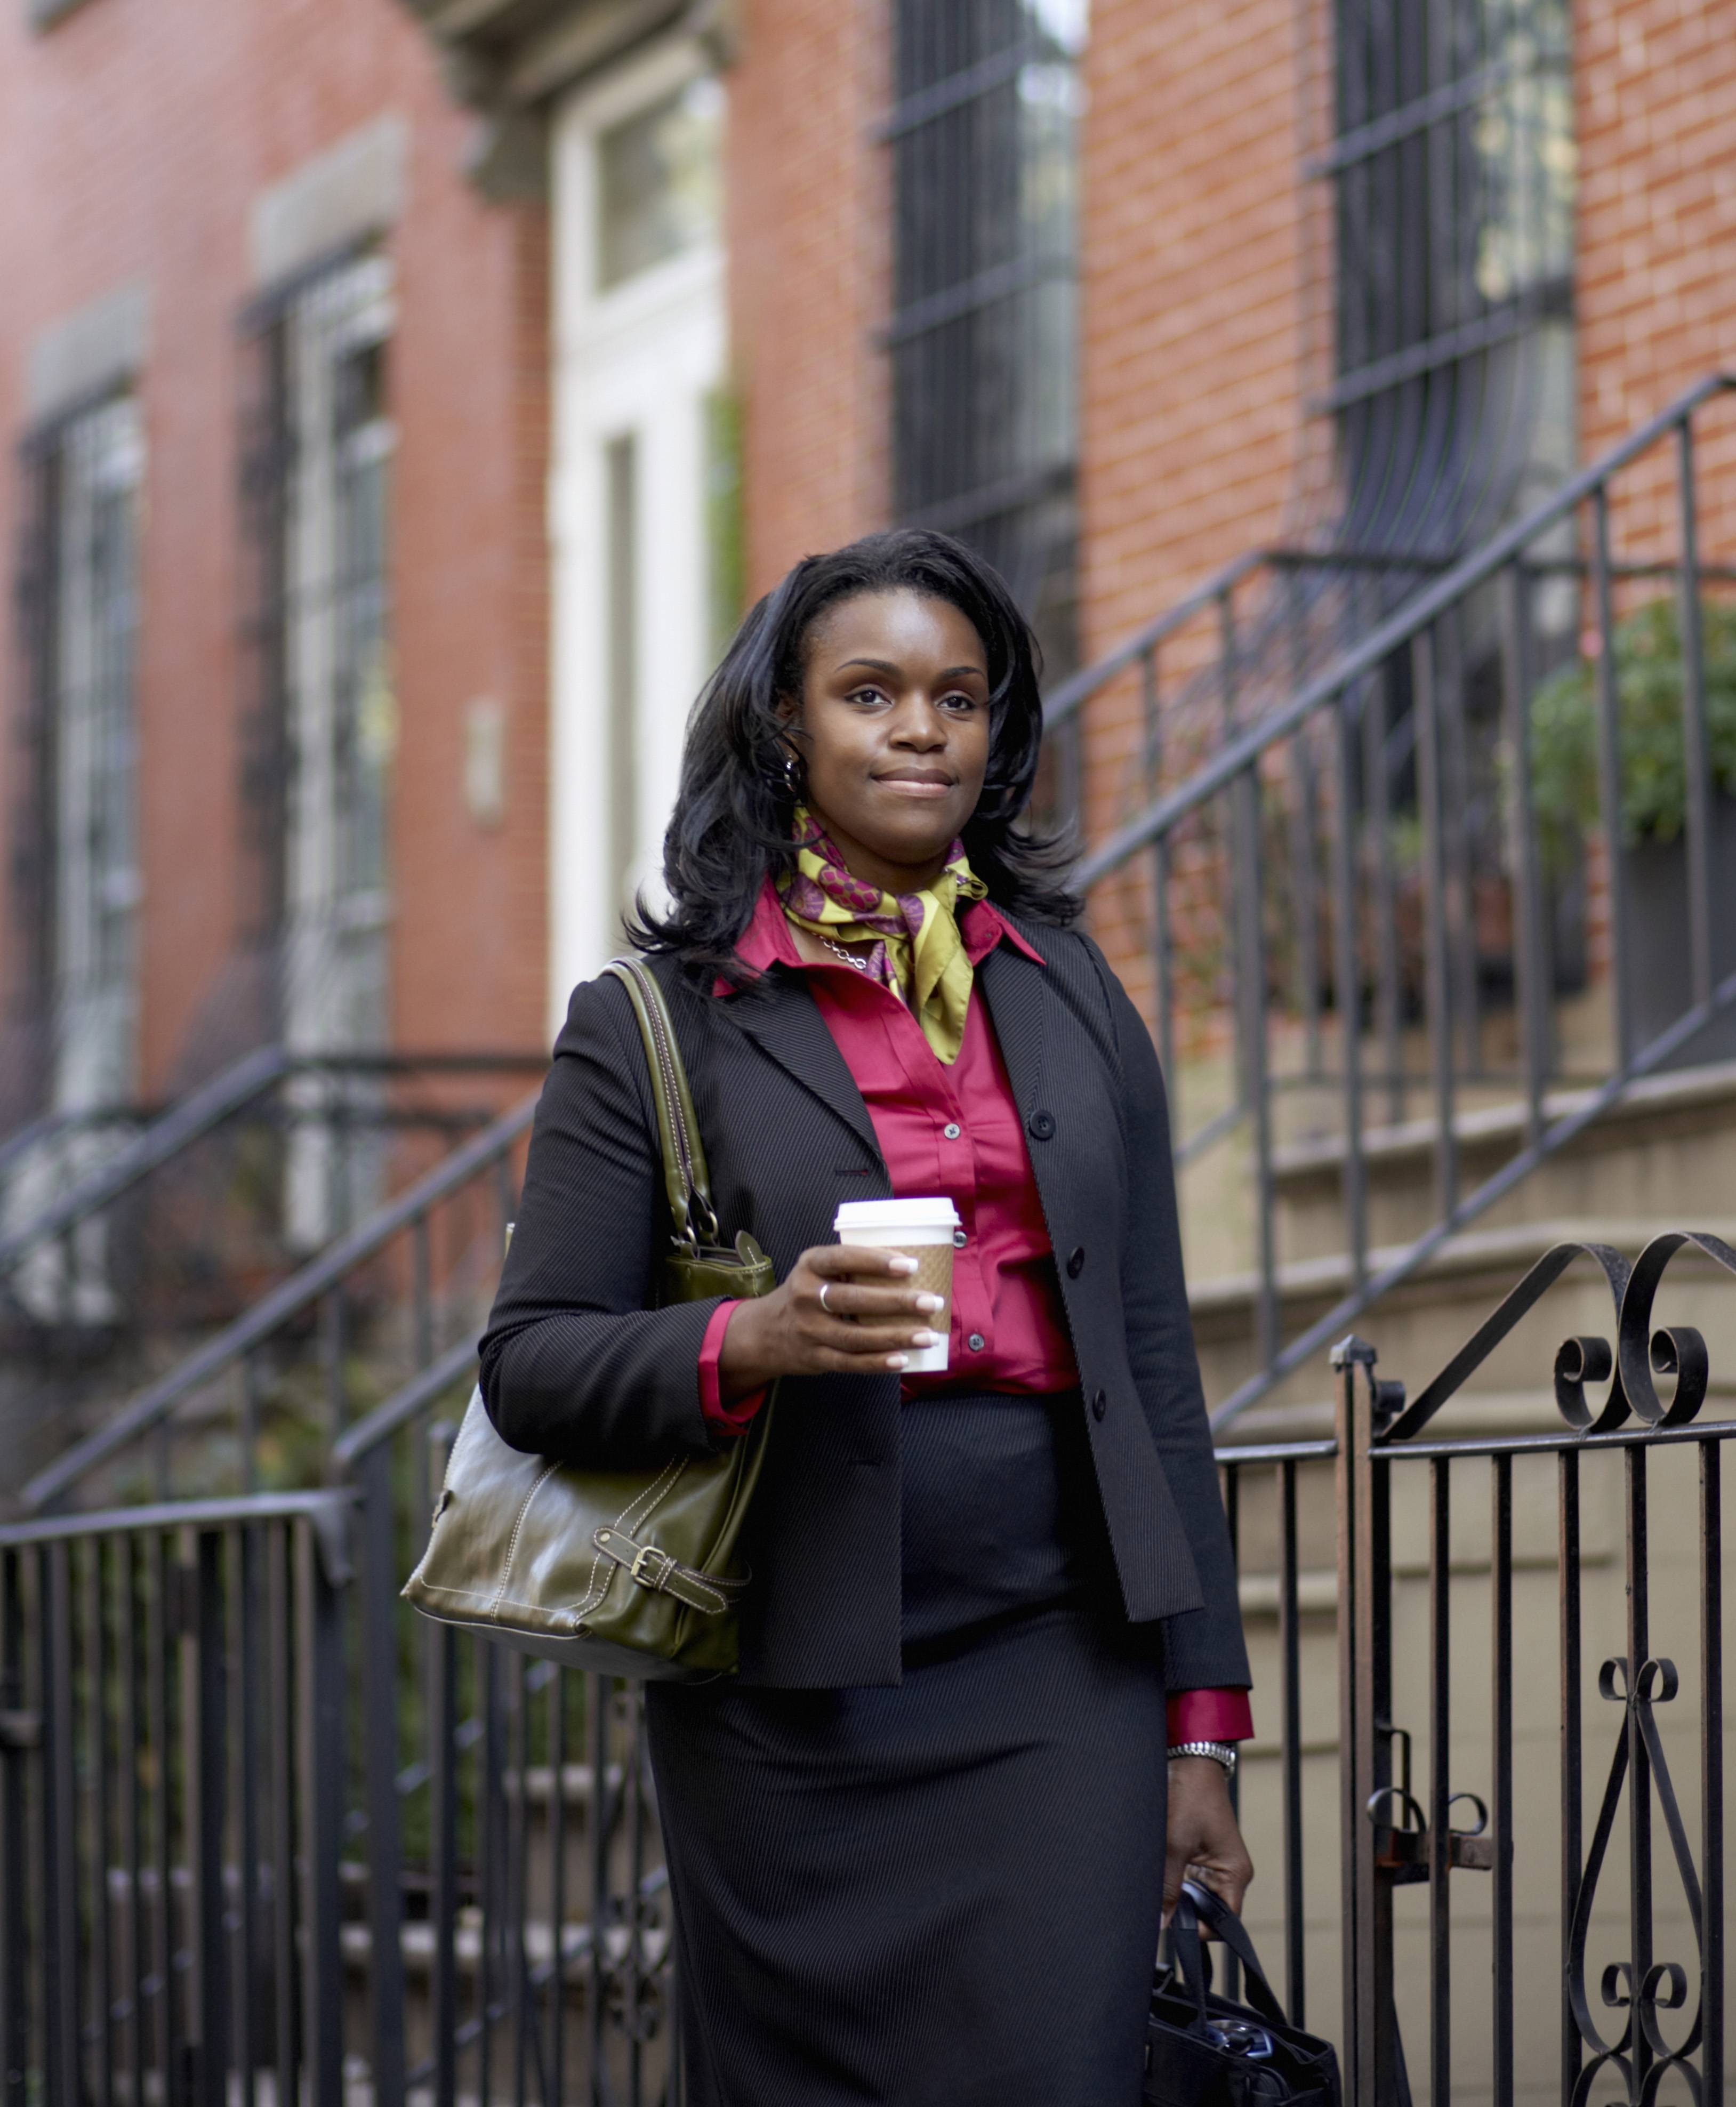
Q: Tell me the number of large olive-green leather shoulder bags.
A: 1